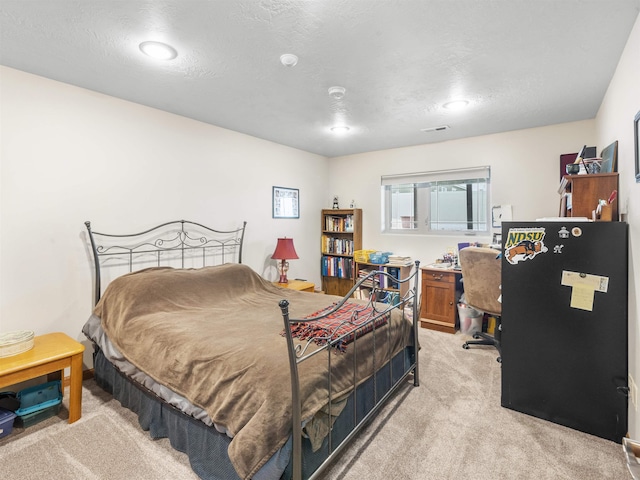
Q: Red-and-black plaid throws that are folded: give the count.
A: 1